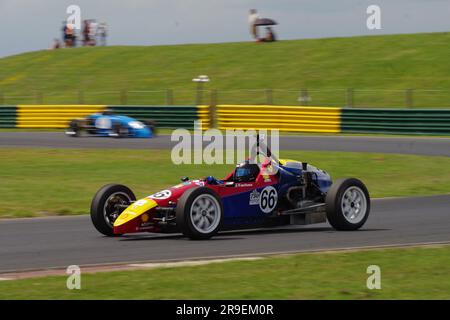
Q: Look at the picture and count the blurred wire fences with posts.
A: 1